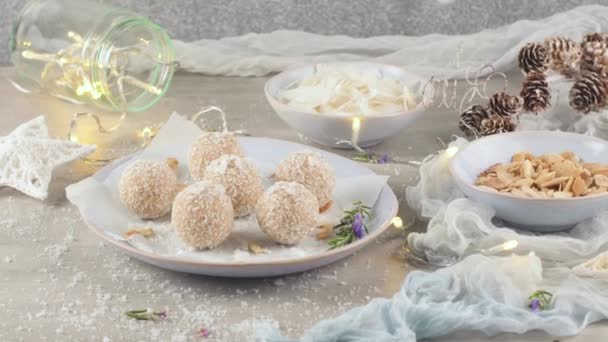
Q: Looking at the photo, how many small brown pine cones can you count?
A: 8